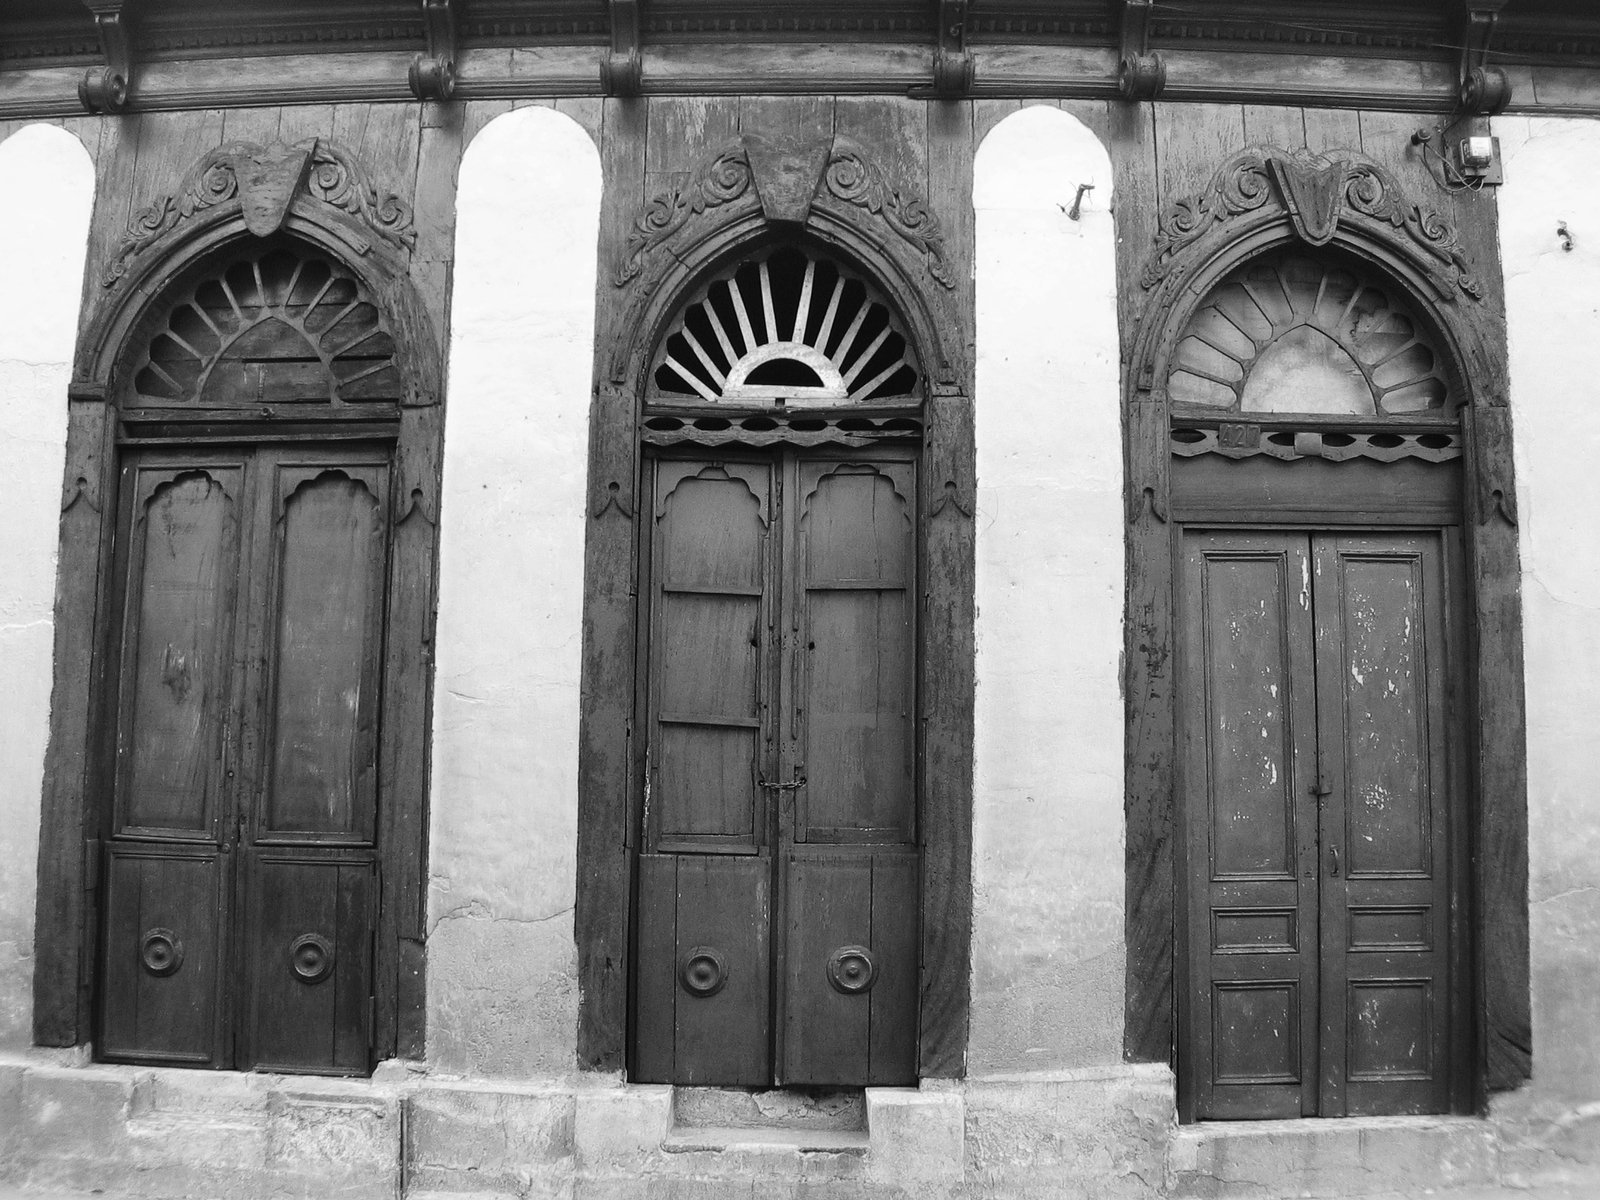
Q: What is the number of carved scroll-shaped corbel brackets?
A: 6